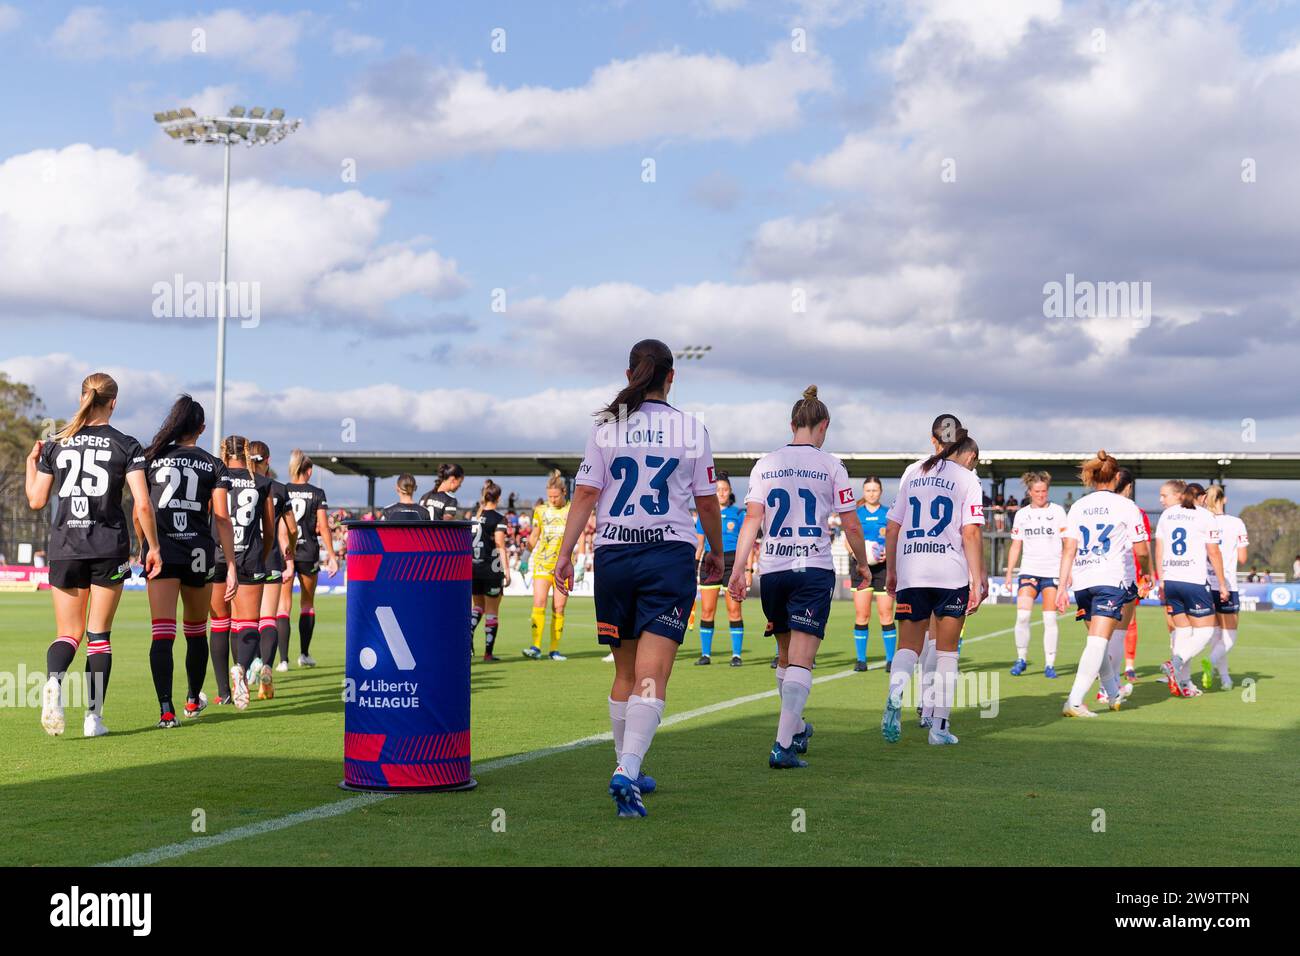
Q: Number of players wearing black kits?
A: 8